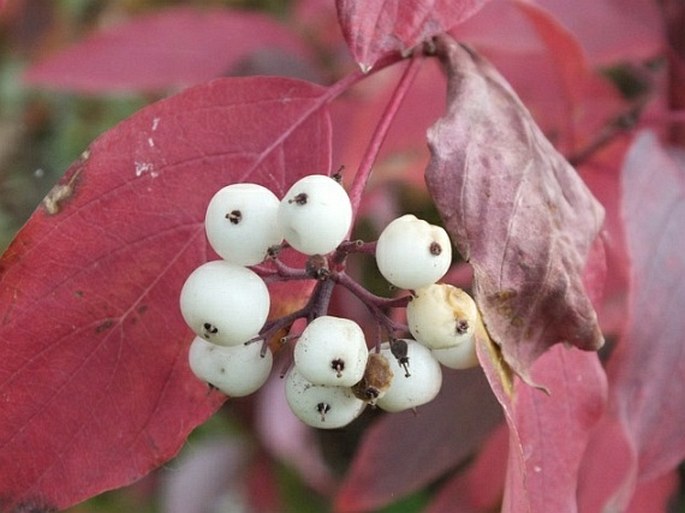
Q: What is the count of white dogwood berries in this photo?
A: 10